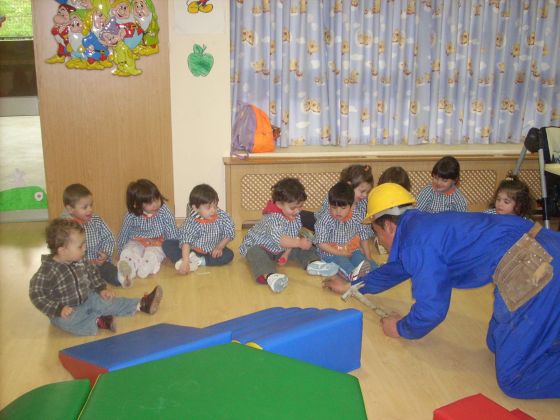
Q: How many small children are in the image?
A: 10